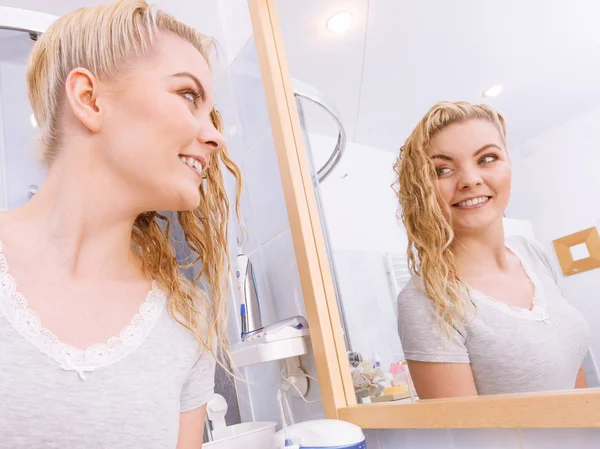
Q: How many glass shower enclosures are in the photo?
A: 1